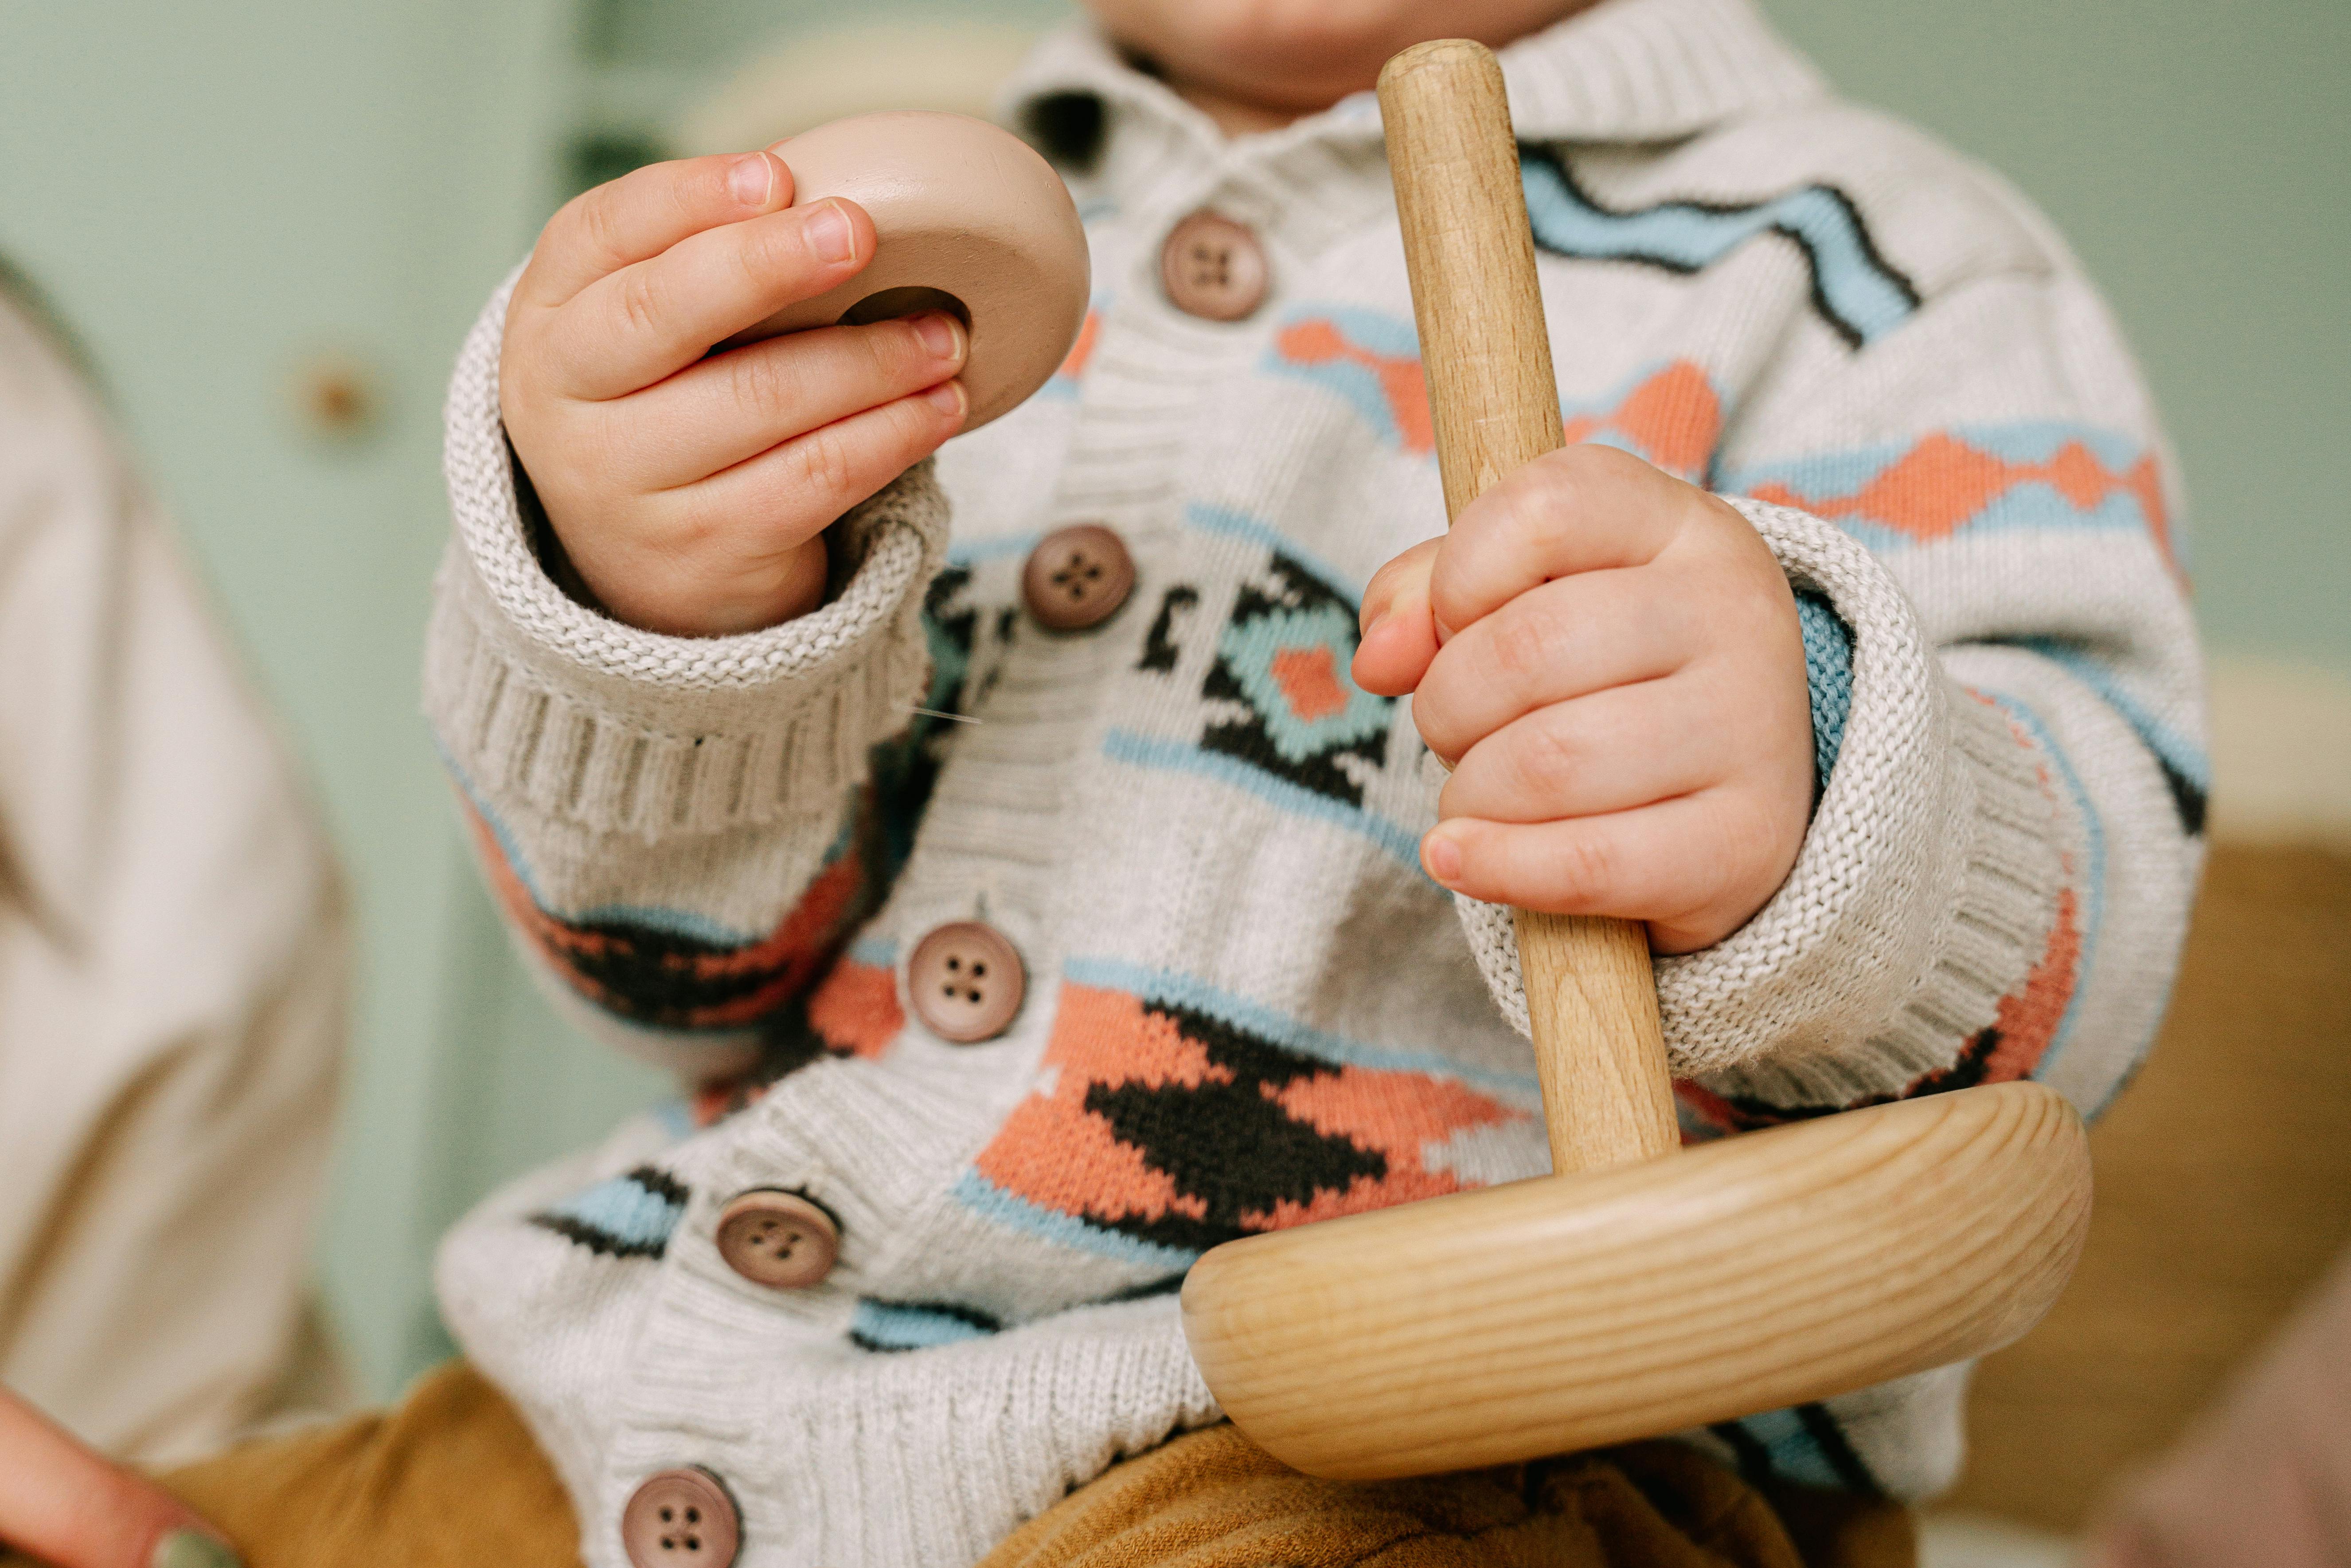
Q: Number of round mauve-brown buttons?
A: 5